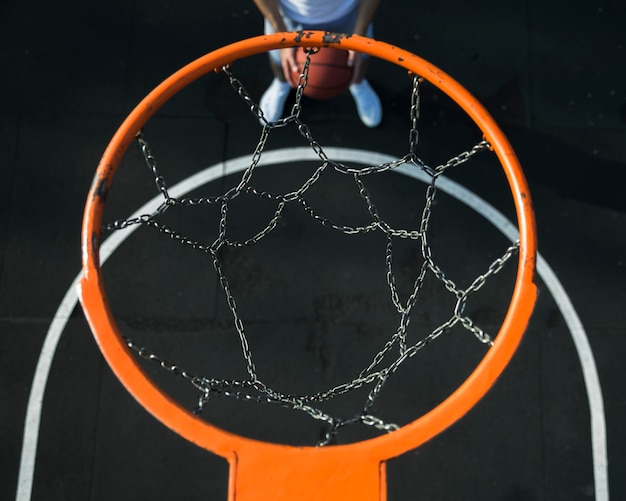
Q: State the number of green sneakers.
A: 0